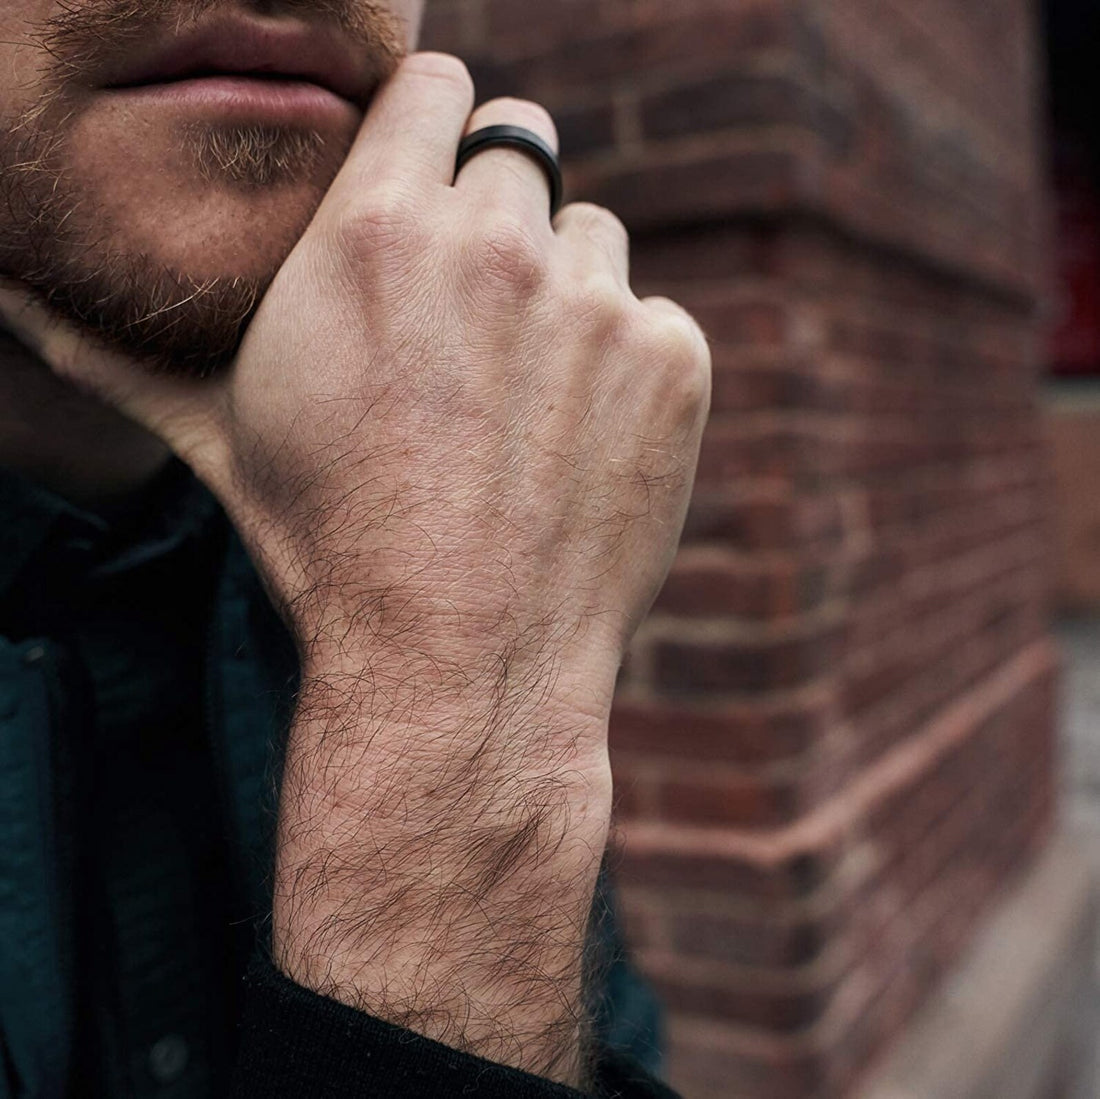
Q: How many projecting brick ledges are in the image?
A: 2